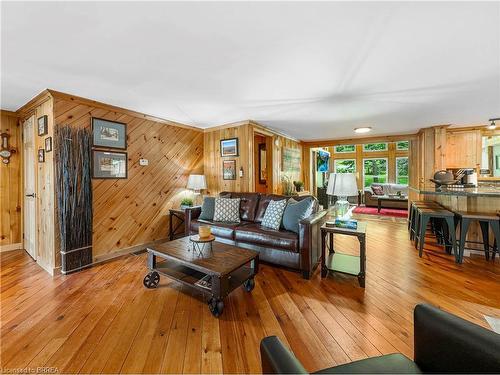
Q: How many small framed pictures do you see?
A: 3